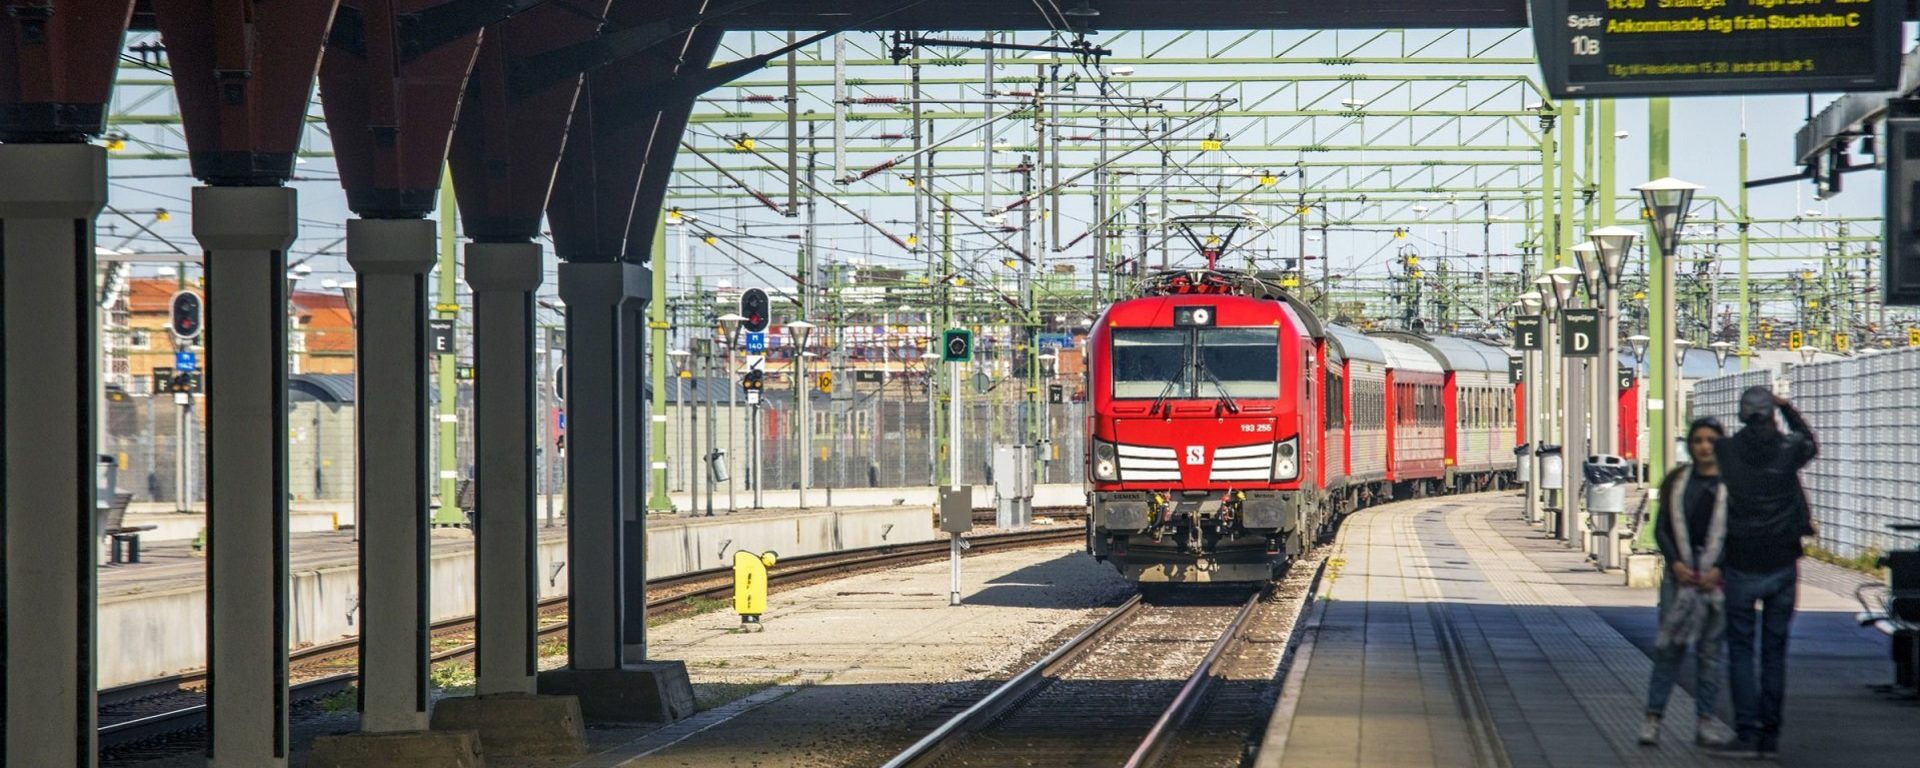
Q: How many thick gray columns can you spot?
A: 5